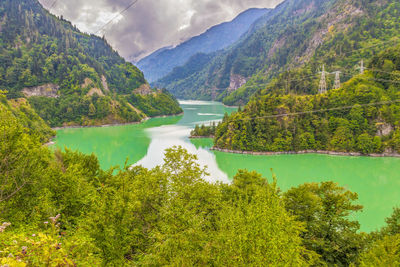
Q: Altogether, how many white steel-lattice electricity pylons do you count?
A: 3